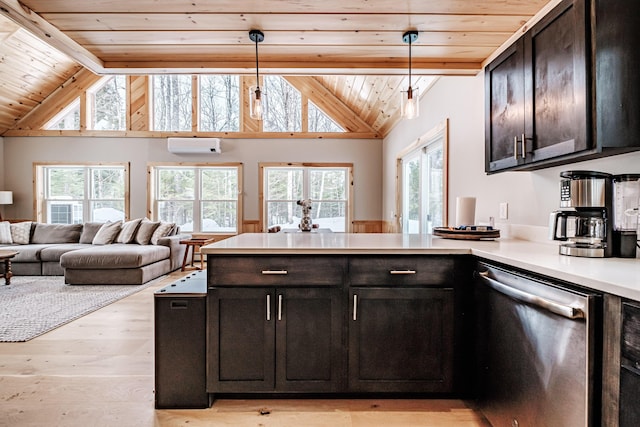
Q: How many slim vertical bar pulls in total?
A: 5